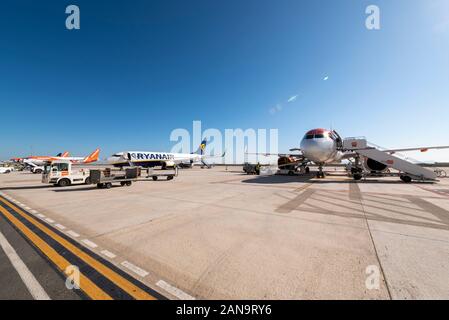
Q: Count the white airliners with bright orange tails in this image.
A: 2